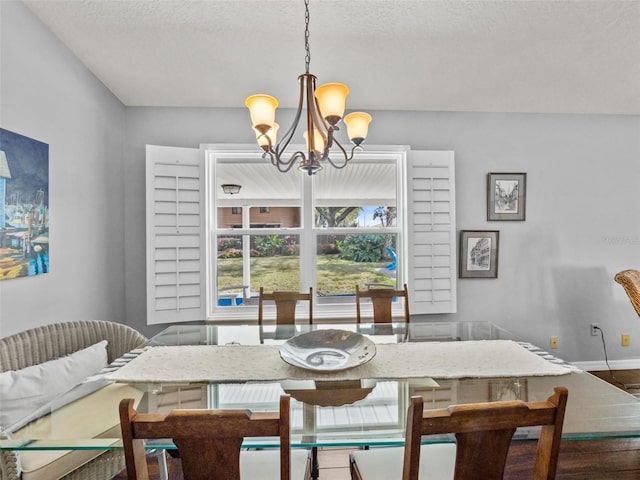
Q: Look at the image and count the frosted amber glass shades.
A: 5